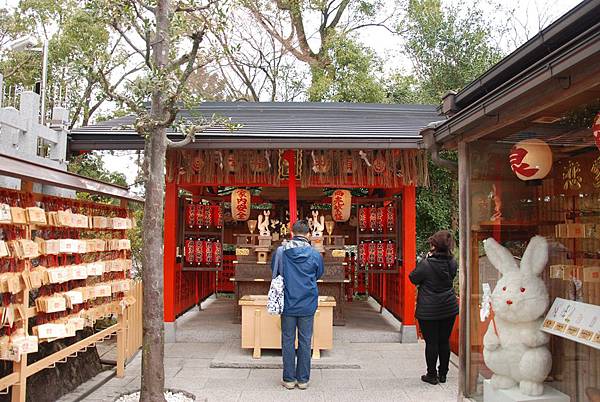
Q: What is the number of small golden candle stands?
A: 2